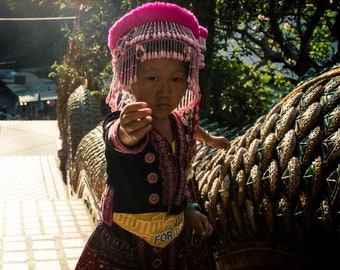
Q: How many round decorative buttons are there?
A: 3